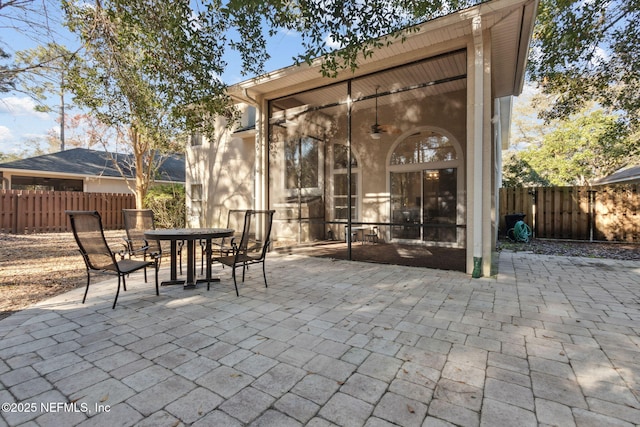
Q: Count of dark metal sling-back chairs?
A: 4